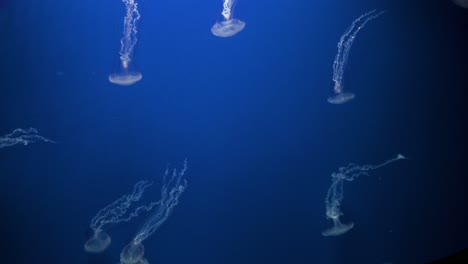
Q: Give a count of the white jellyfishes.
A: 7